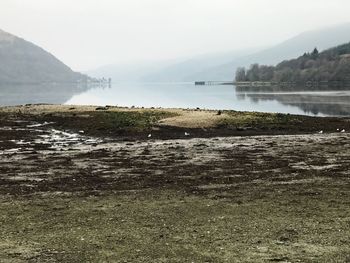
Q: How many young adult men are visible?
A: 0